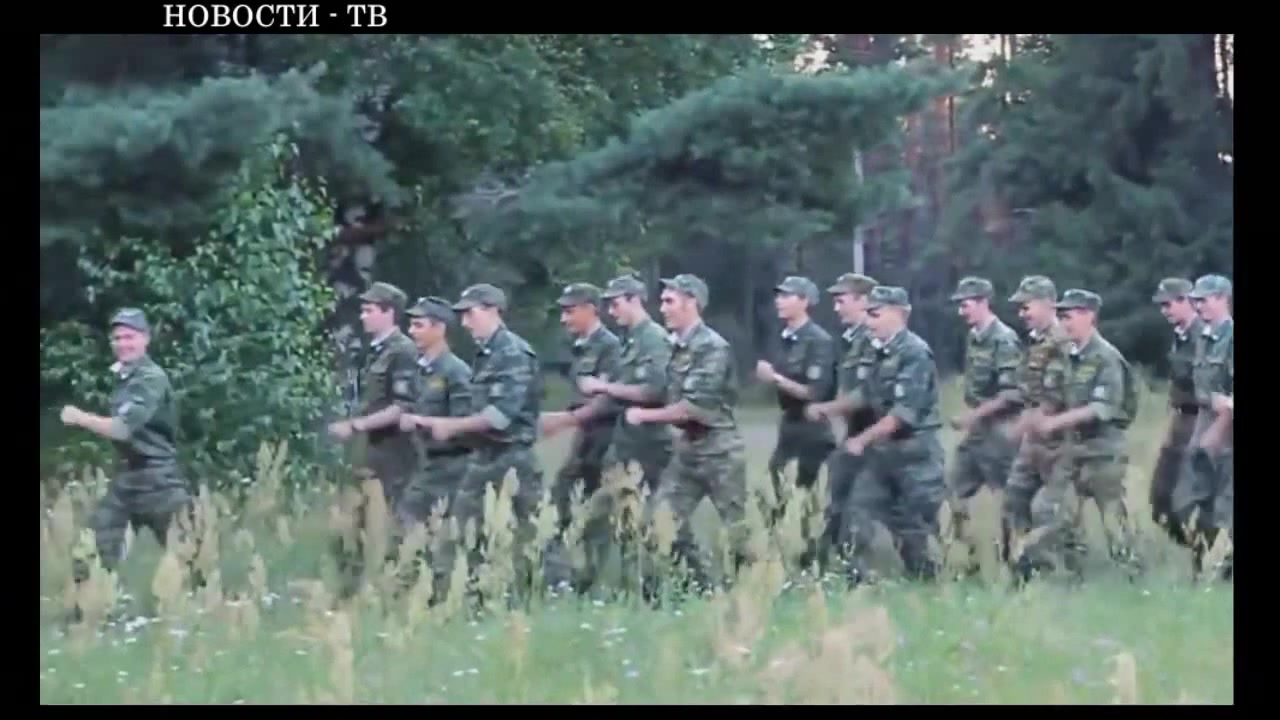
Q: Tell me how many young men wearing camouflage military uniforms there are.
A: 15